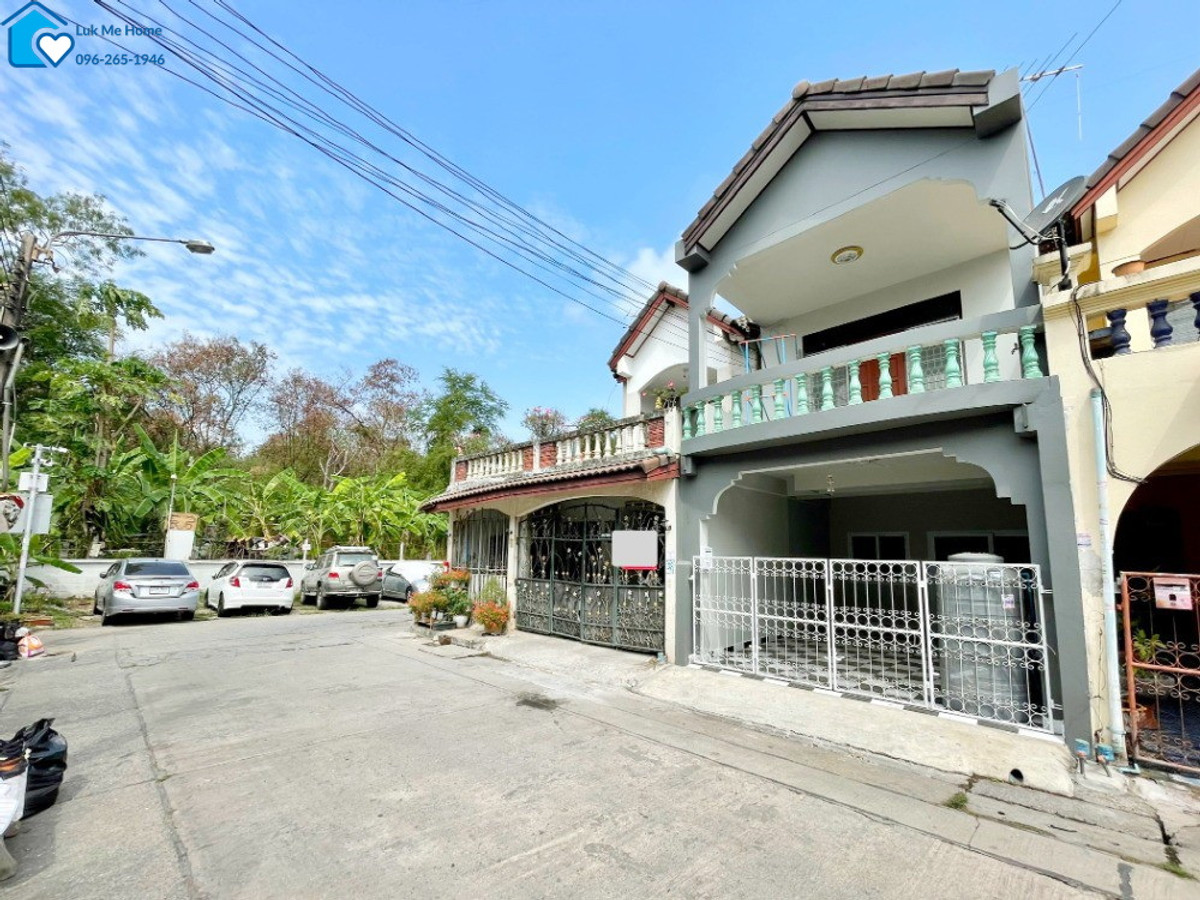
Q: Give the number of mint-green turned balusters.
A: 14